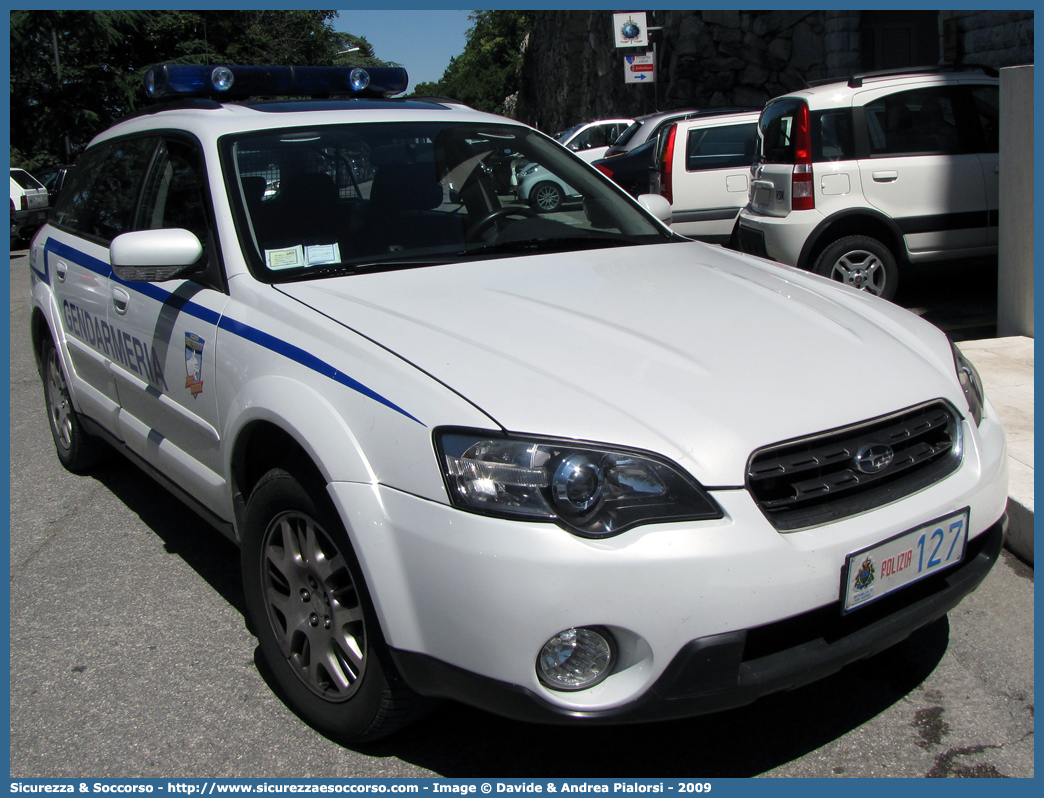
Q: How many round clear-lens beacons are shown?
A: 2